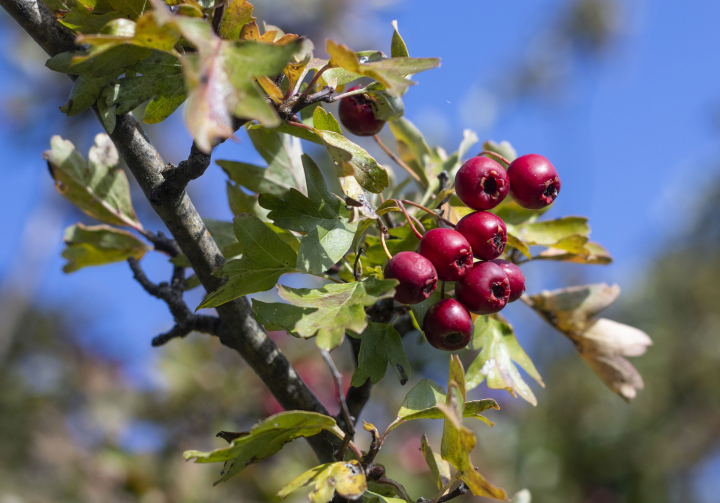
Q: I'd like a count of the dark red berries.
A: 9